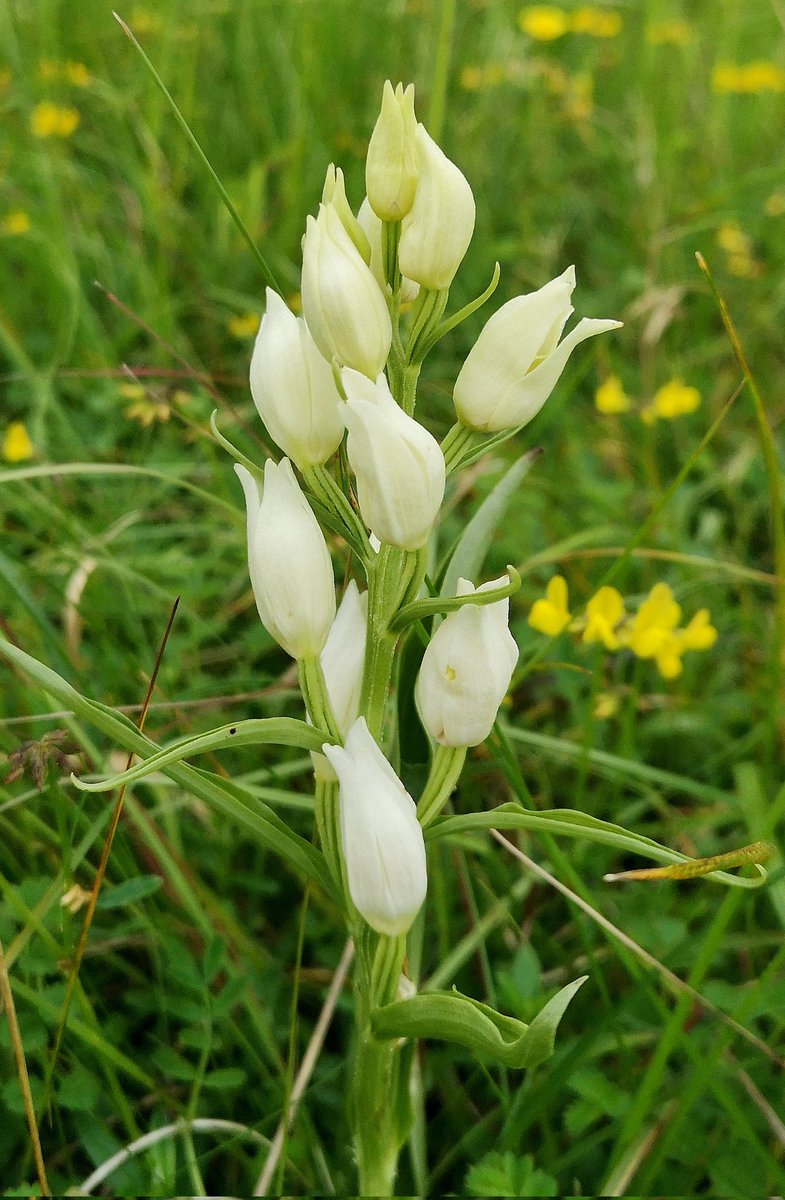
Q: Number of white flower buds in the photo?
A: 12